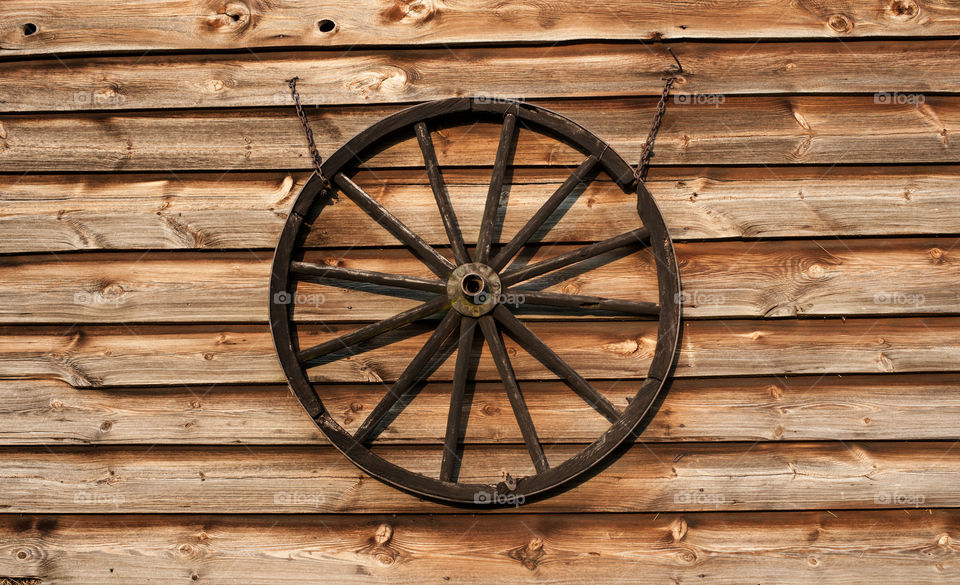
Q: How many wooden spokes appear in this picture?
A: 12